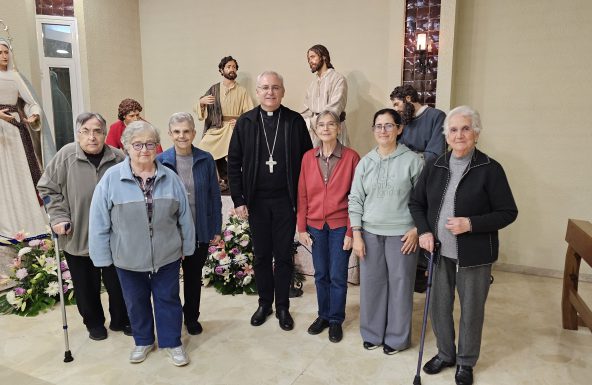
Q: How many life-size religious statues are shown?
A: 5